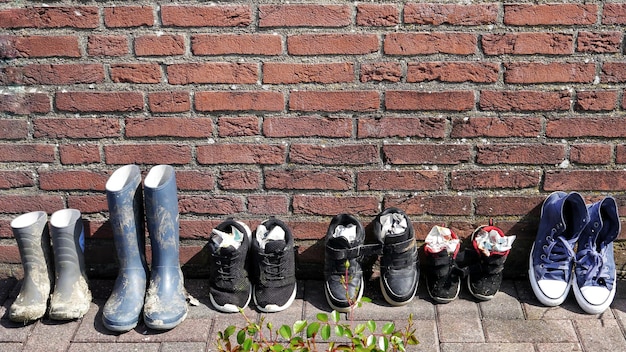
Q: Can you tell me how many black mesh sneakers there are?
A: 2